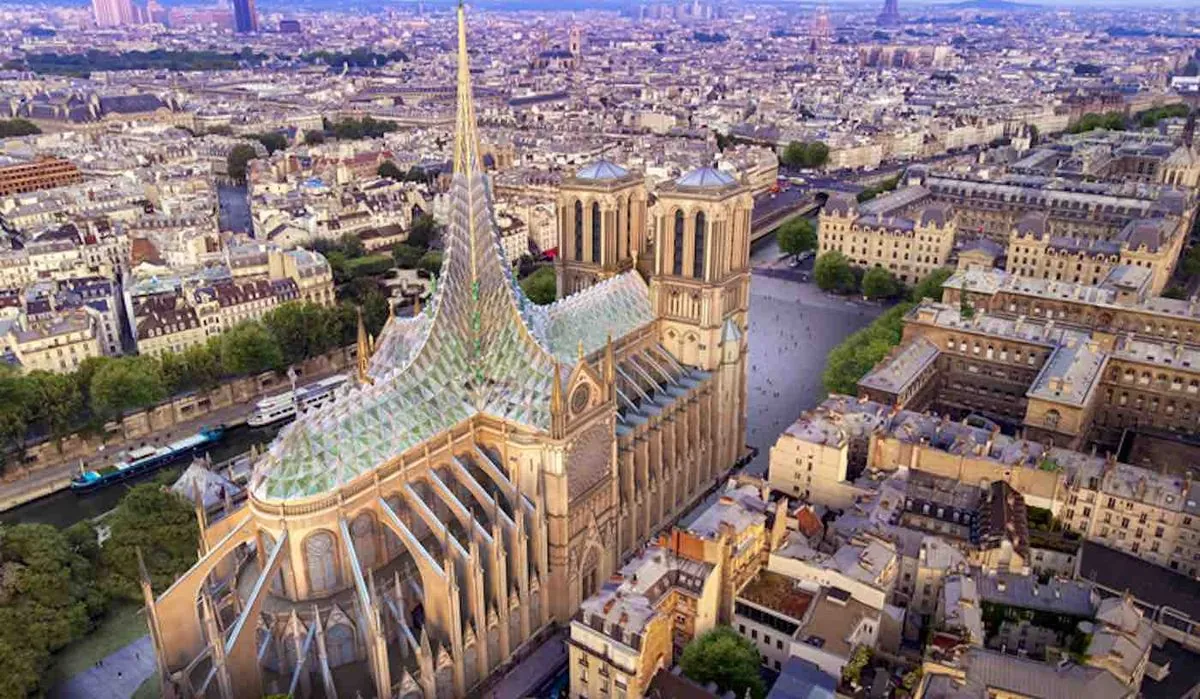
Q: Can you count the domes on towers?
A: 2